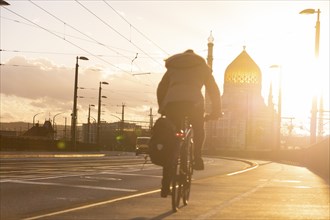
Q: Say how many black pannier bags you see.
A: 1